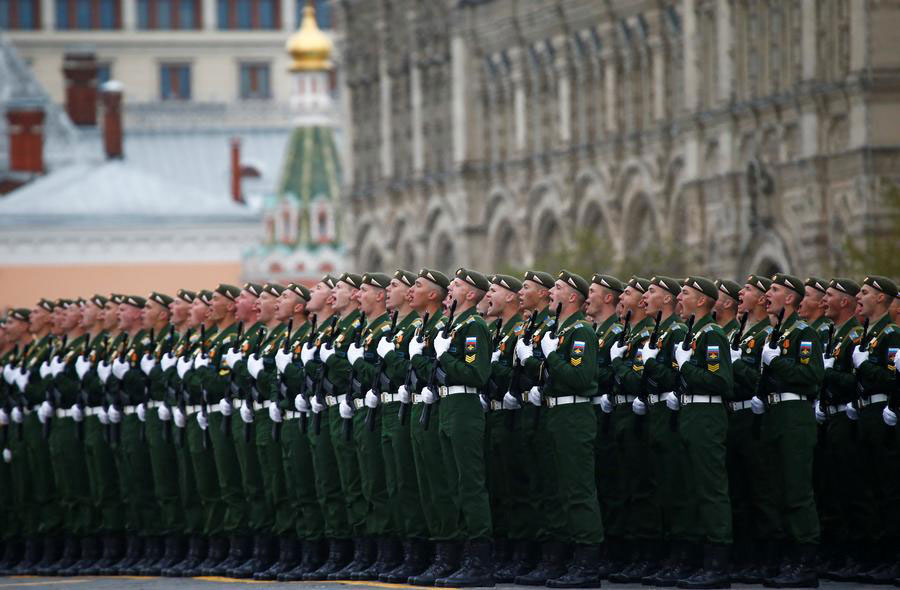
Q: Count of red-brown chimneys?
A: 4